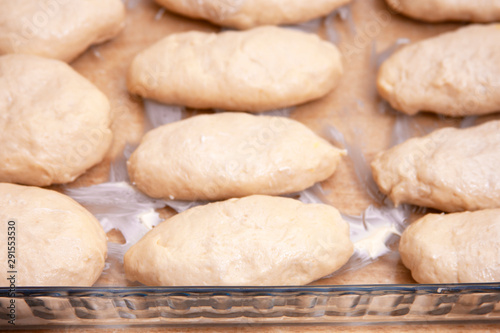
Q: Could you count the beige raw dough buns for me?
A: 11